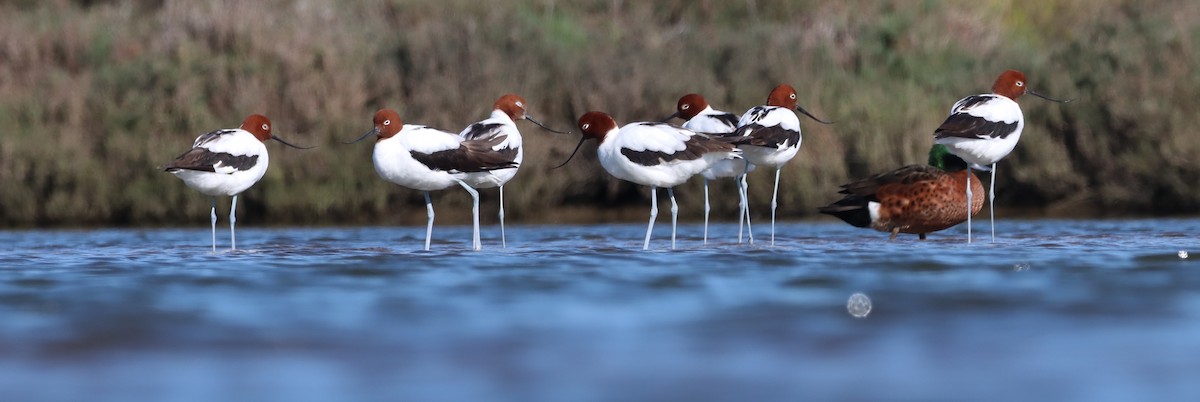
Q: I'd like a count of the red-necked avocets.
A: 7